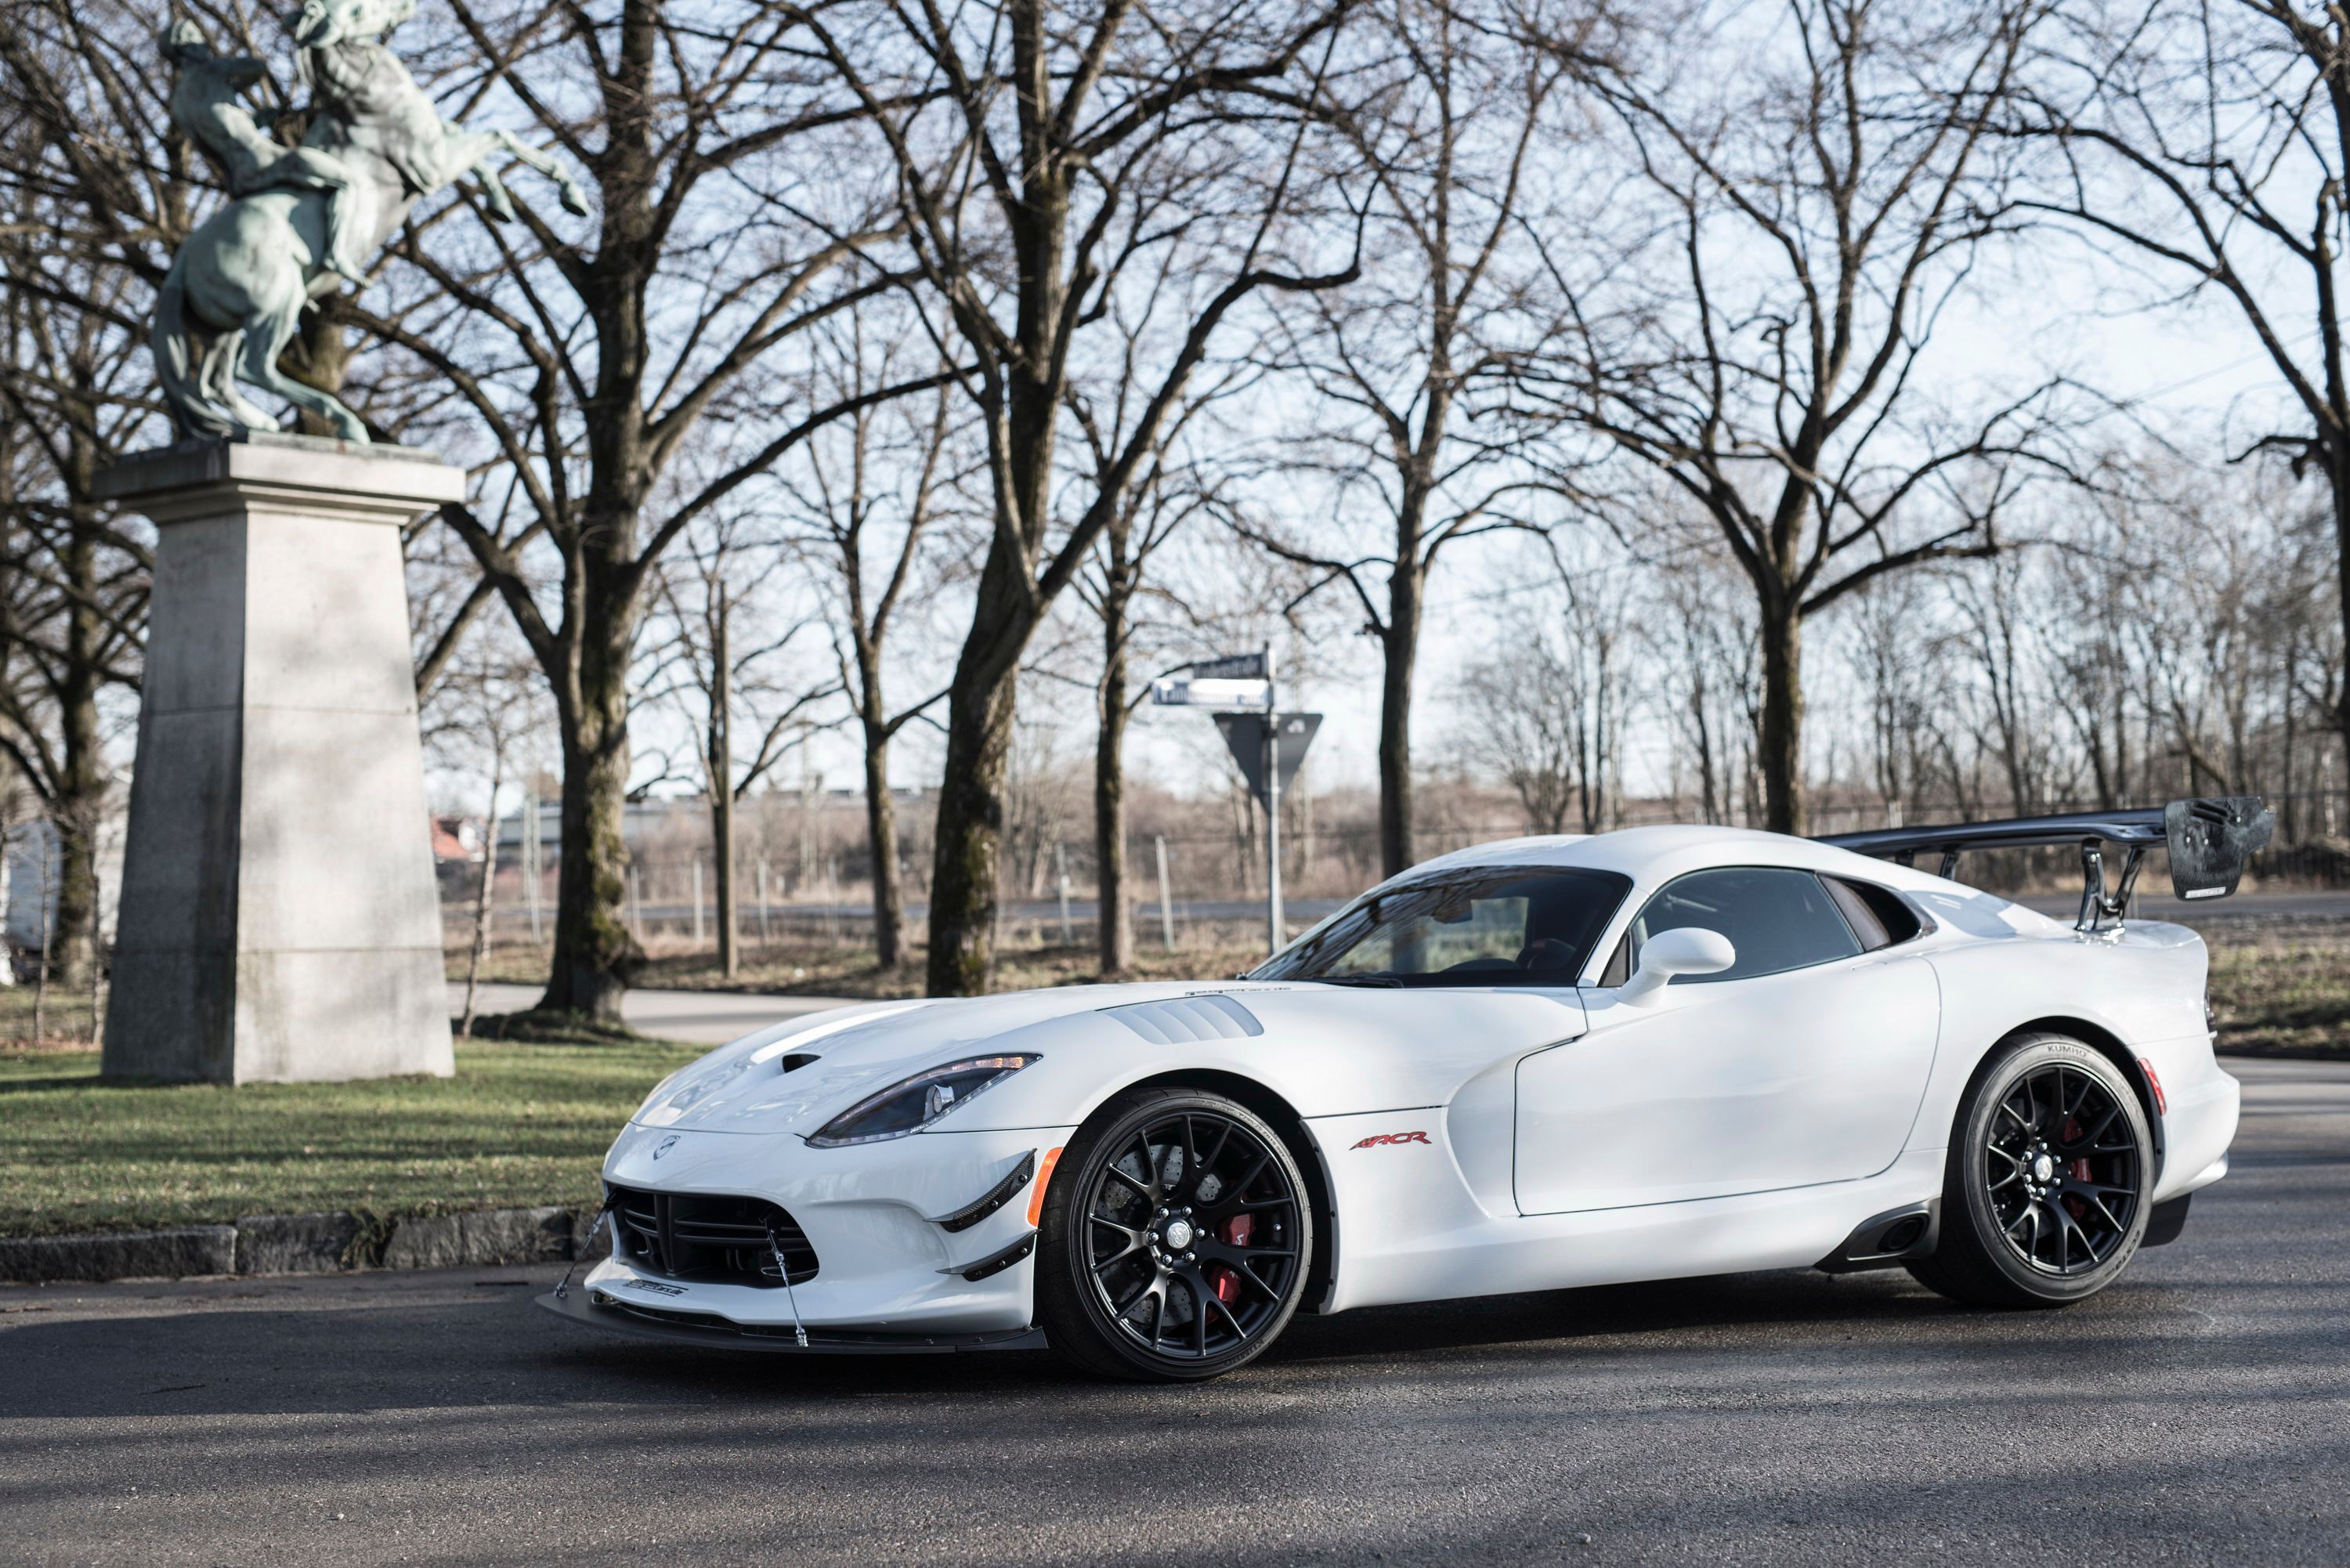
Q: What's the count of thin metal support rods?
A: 2